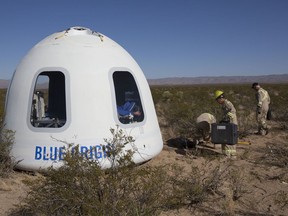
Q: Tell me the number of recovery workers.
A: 3